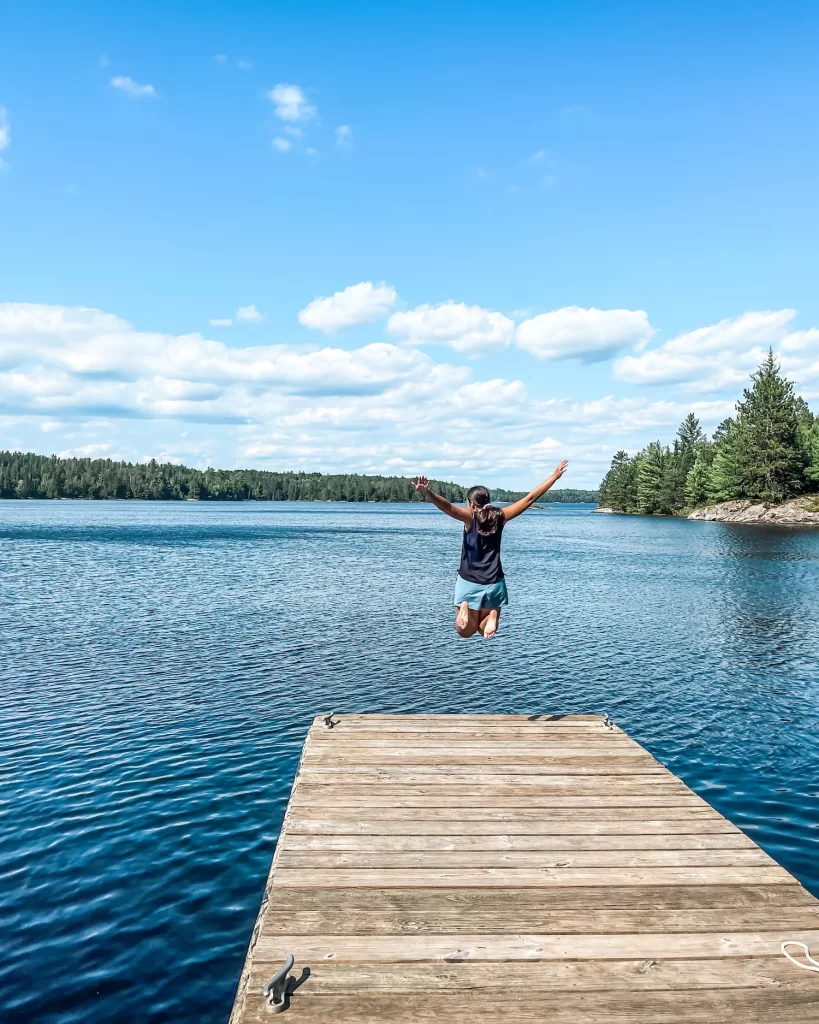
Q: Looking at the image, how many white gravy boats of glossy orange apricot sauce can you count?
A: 0